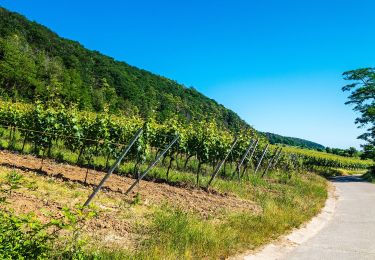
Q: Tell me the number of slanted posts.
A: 8